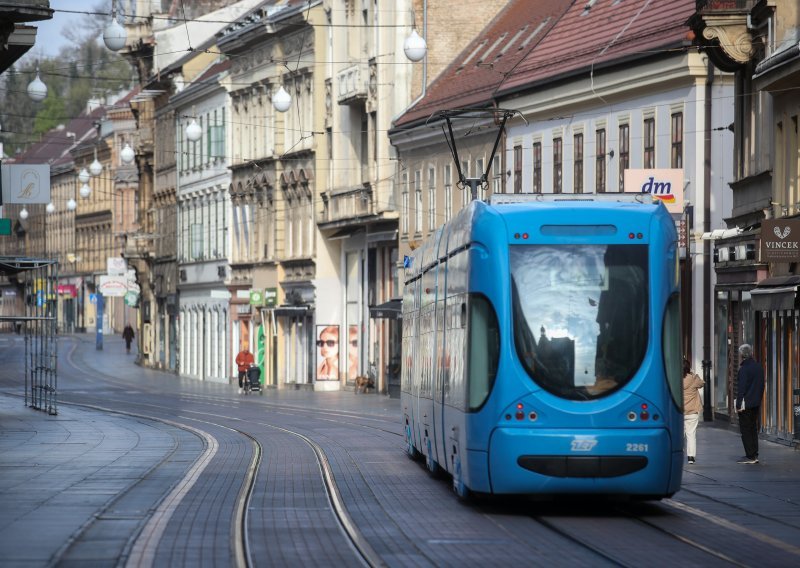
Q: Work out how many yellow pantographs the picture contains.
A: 0